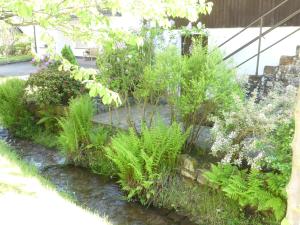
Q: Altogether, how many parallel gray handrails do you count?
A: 3